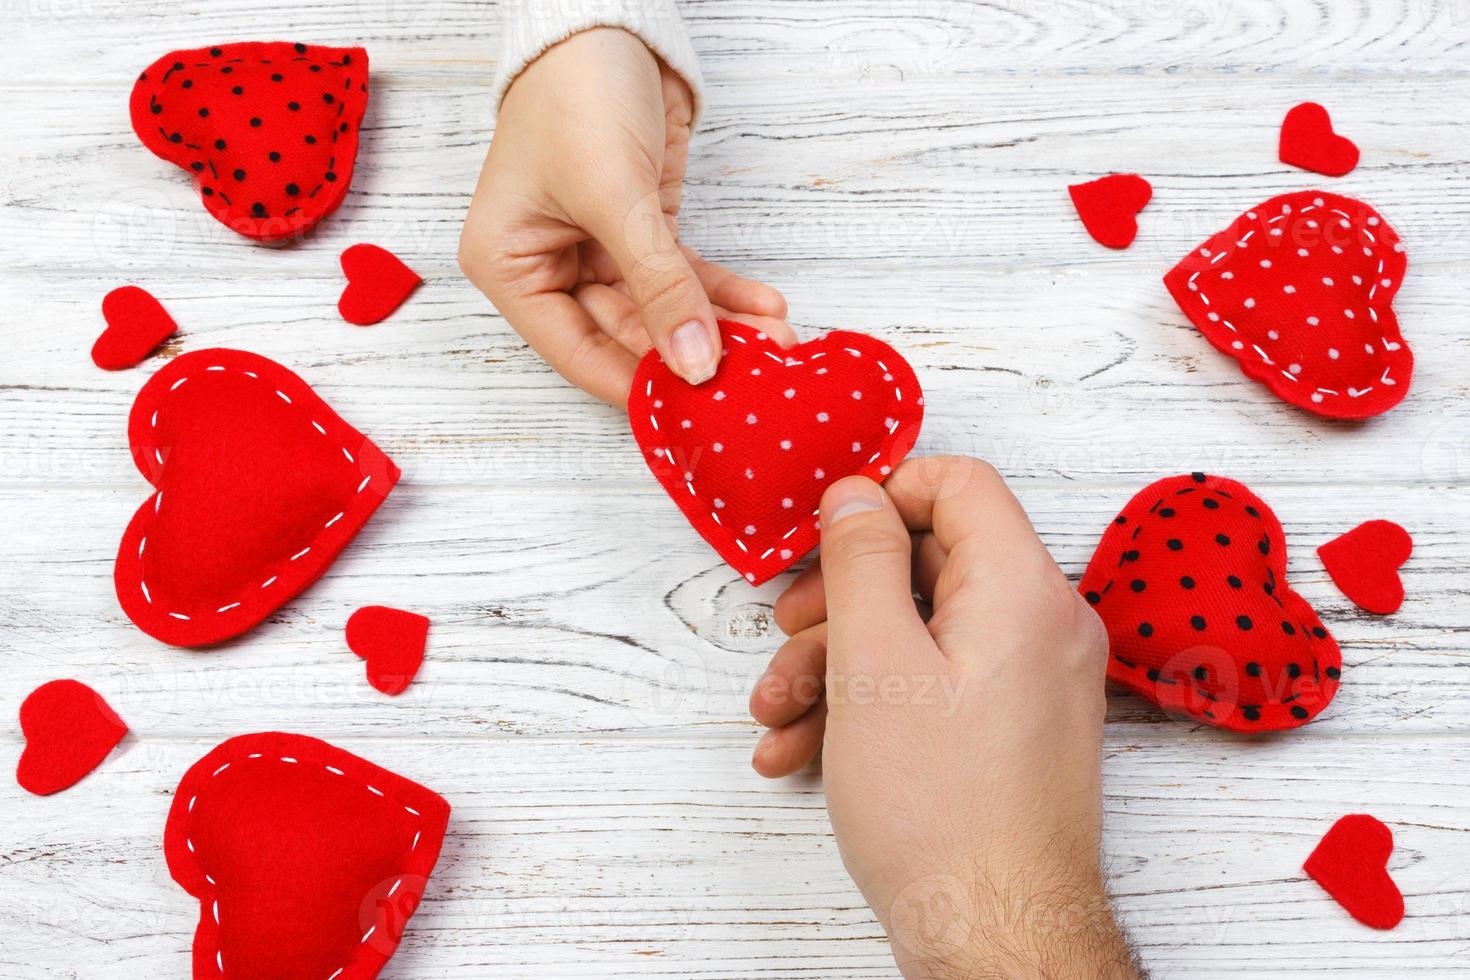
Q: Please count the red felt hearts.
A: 14